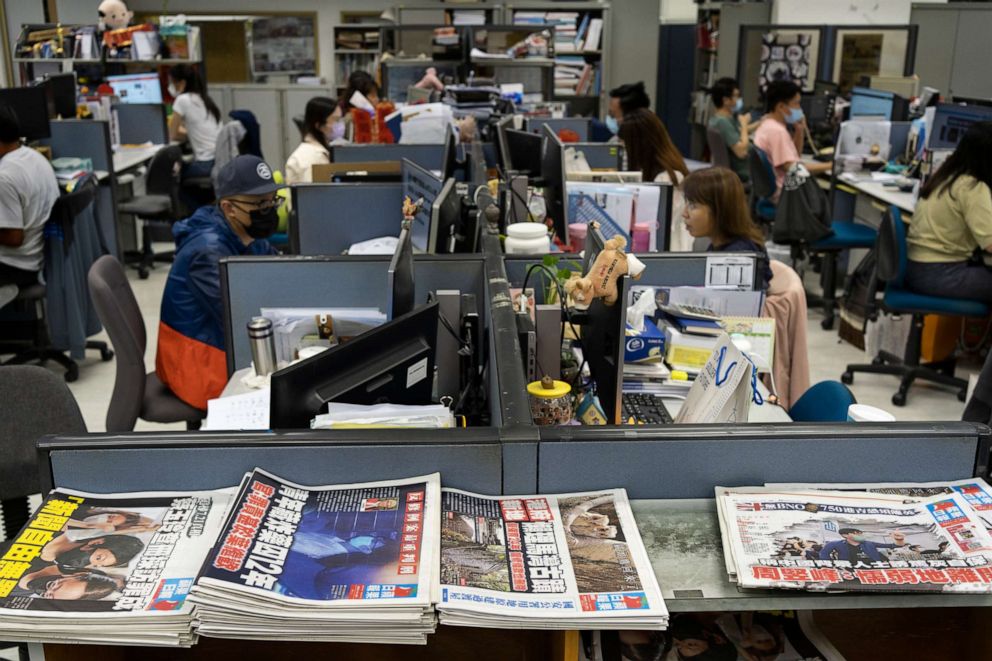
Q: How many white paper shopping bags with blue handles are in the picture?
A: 1